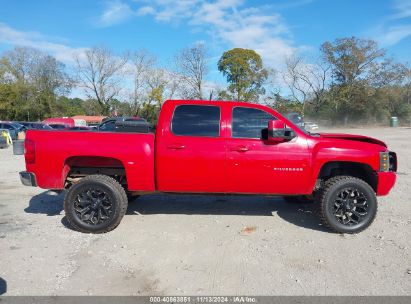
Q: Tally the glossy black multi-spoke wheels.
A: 2